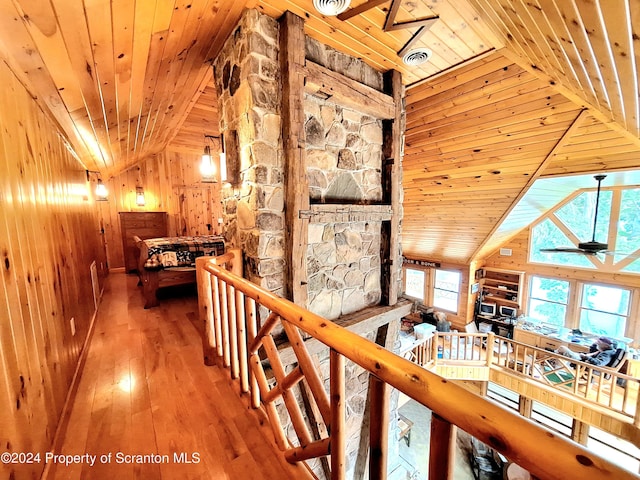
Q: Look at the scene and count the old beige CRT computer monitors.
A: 2